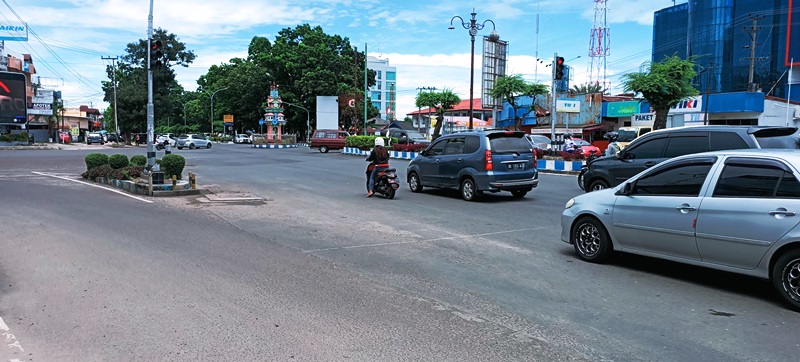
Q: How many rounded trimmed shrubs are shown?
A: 4